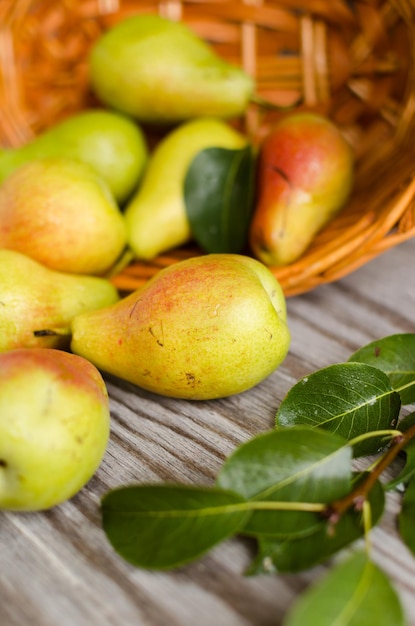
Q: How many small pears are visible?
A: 8